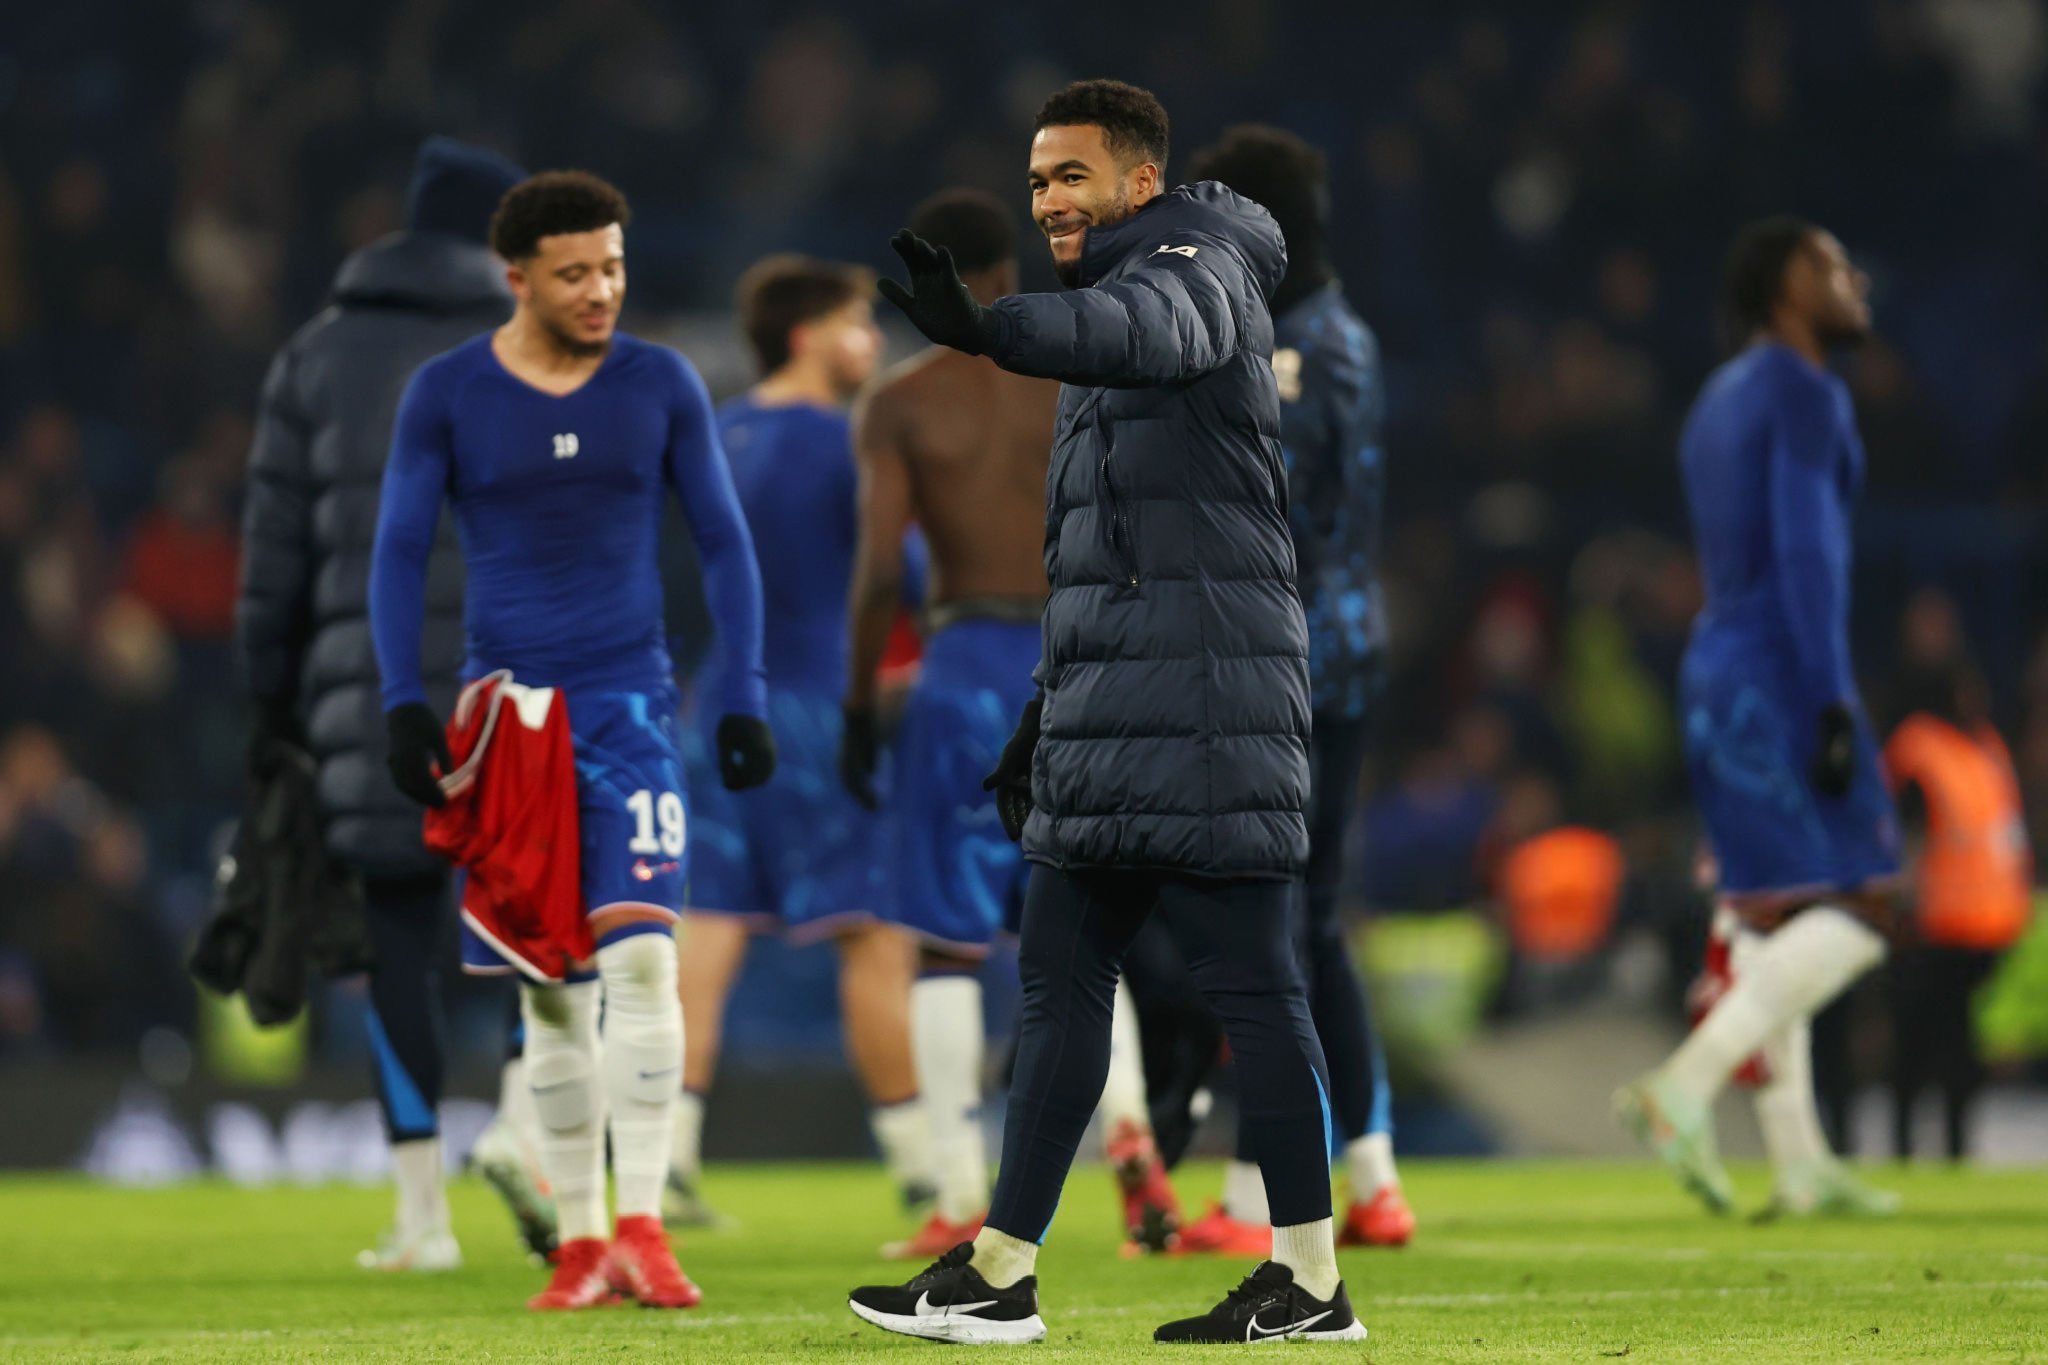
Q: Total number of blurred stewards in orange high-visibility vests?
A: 2